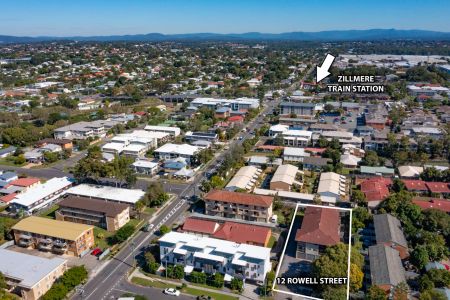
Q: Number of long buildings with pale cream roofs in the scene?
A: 3